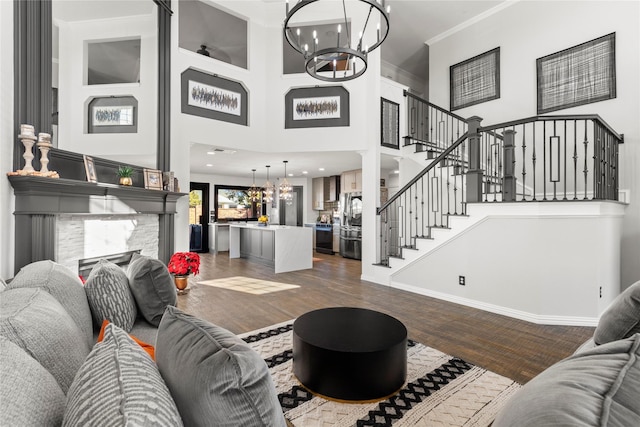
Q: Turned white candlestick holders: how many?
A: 2